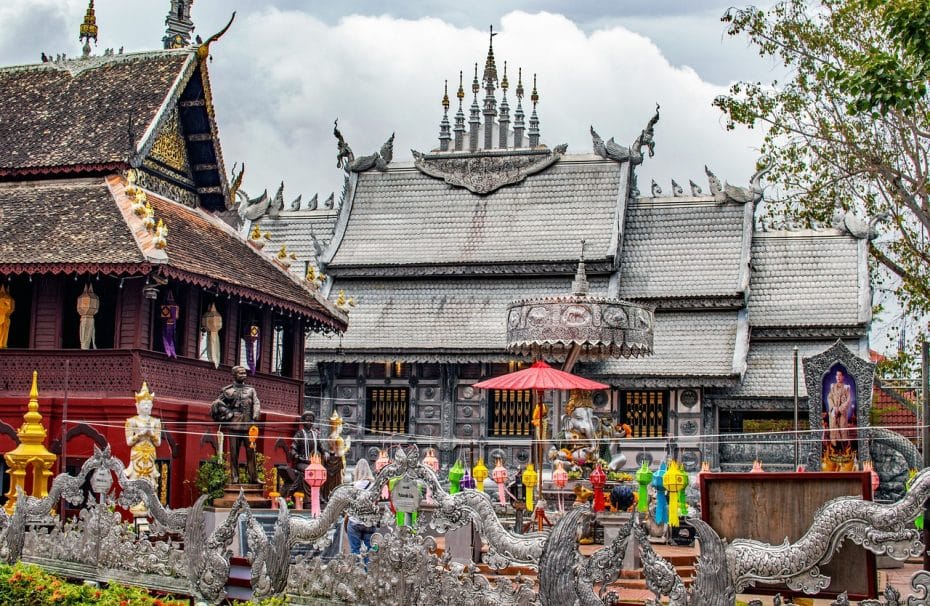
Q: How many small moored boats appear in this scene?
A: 0